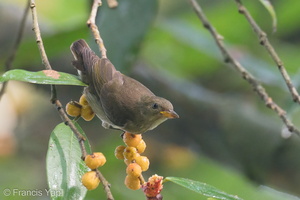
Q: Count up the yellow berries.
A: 14